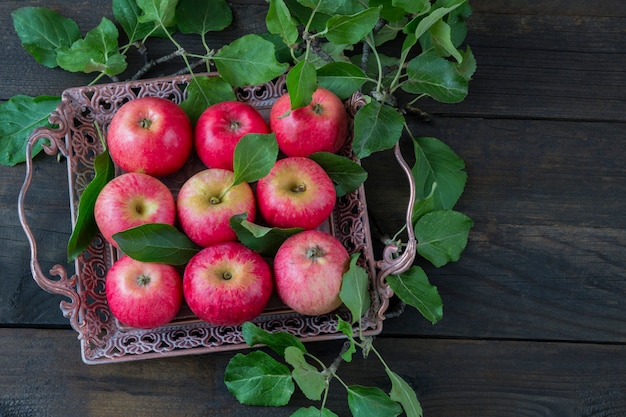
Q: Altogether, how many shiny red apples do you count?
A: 9